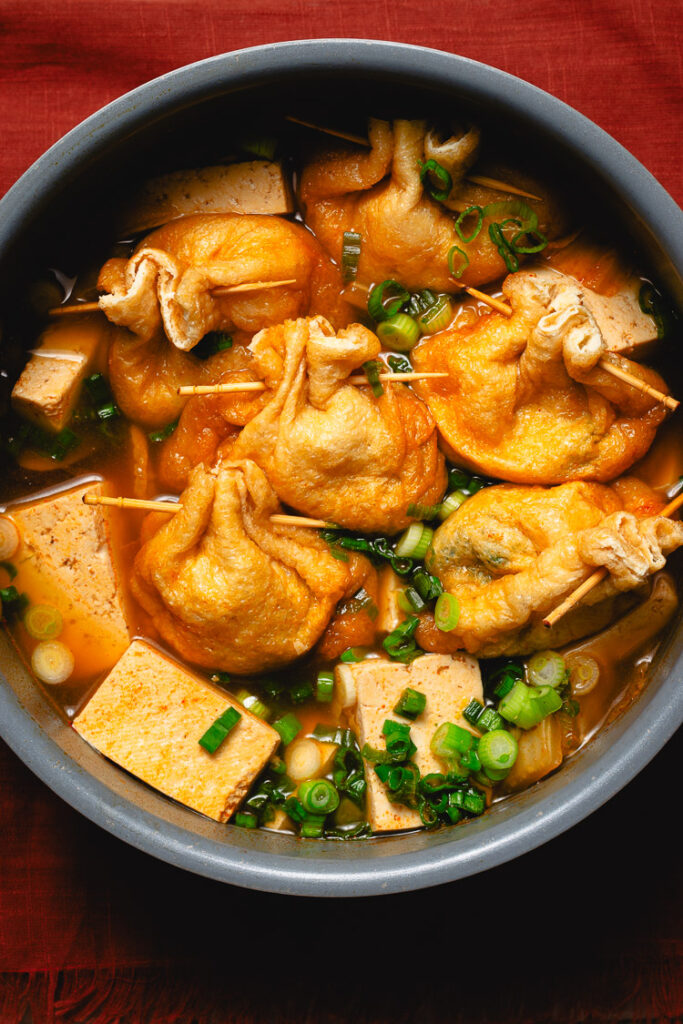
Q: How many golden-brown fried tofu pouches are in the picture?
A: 6